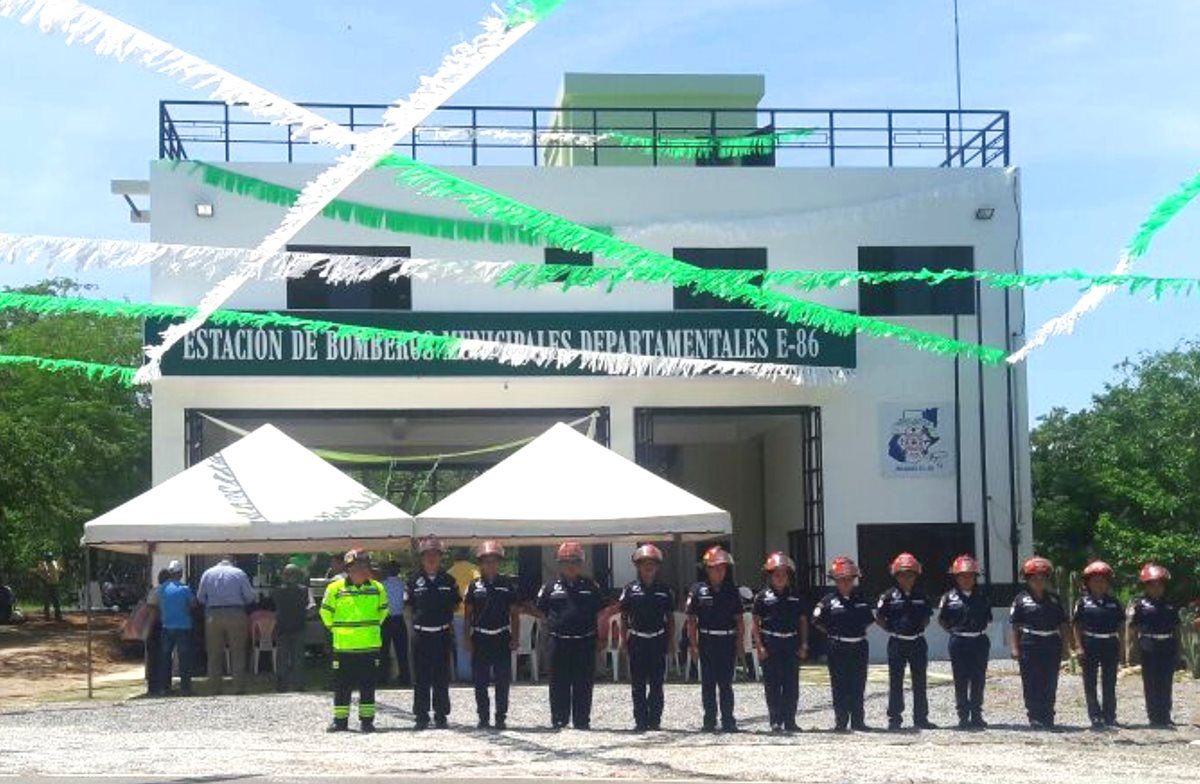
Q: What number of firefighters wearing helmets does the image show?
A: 13